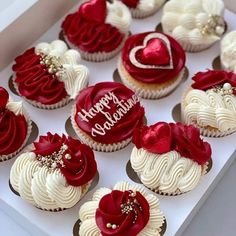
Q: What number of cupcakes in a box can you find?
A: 12